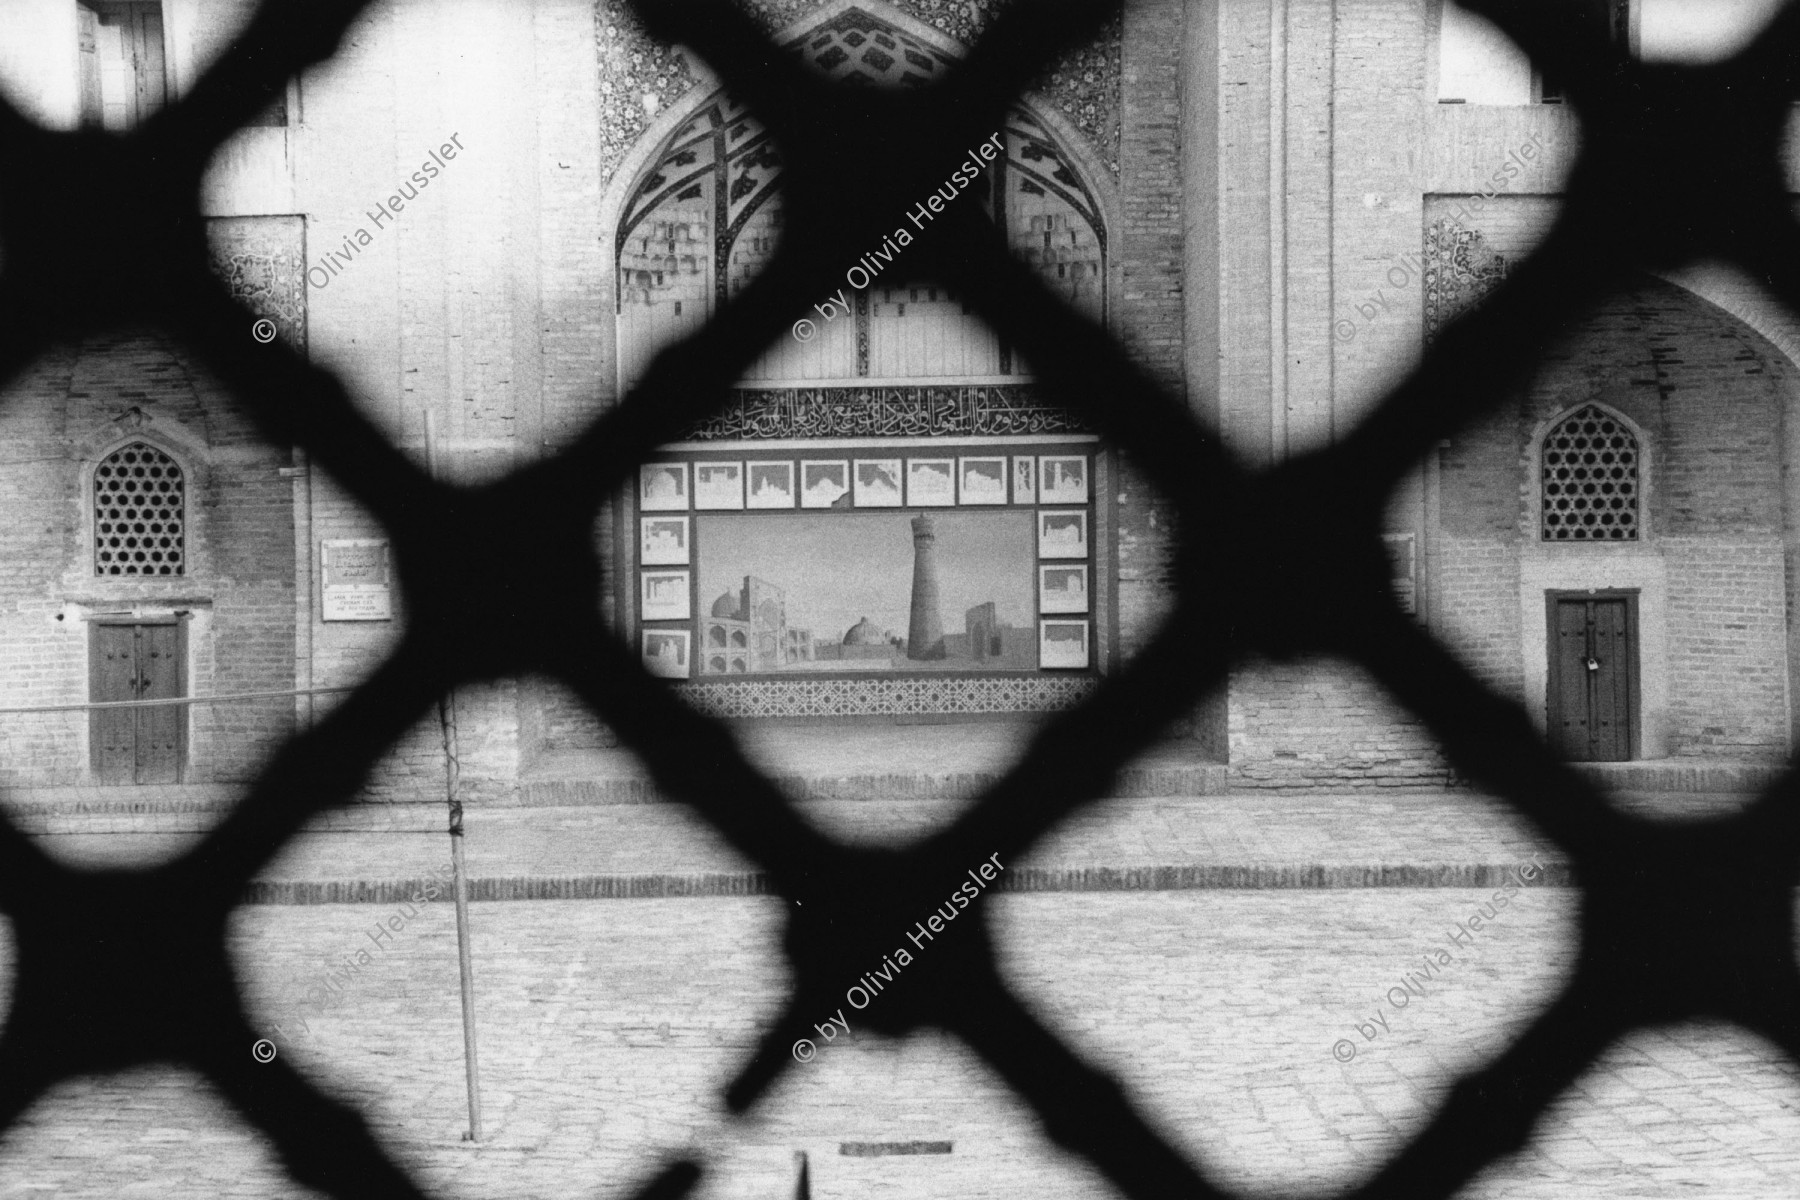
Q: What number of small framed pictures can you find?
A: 15